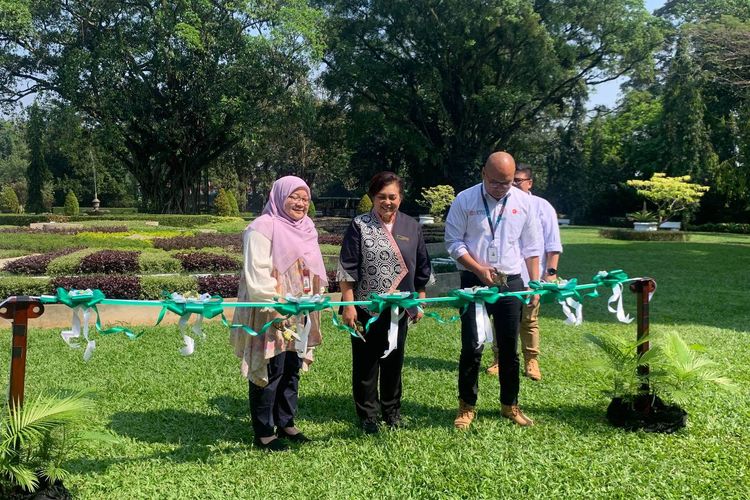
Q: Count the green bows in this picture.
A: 7